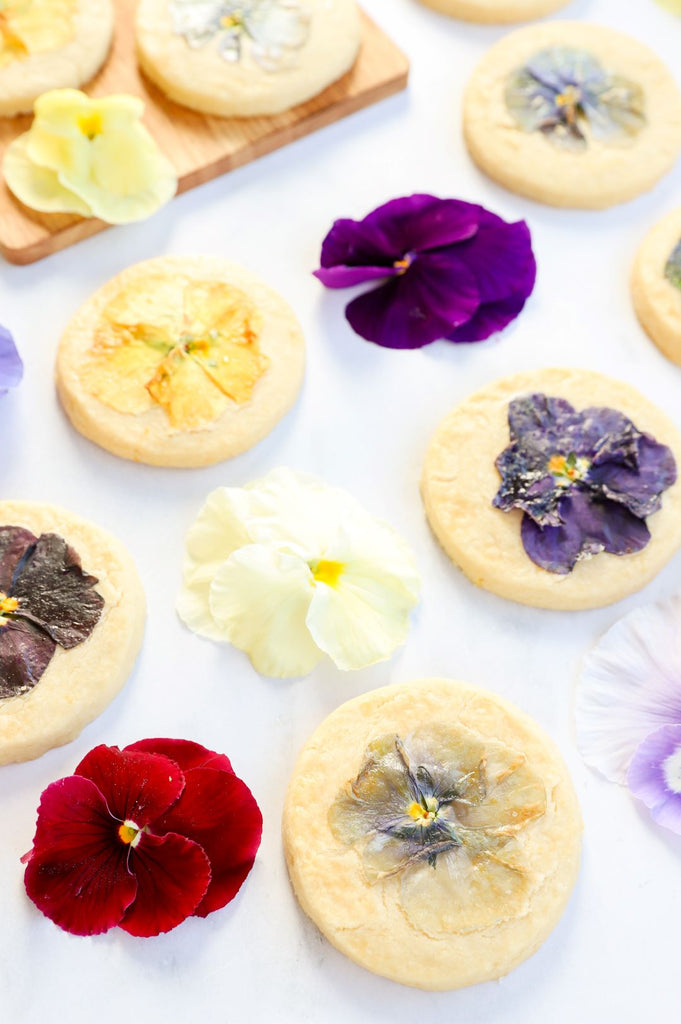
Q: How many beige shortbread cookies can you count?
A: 9